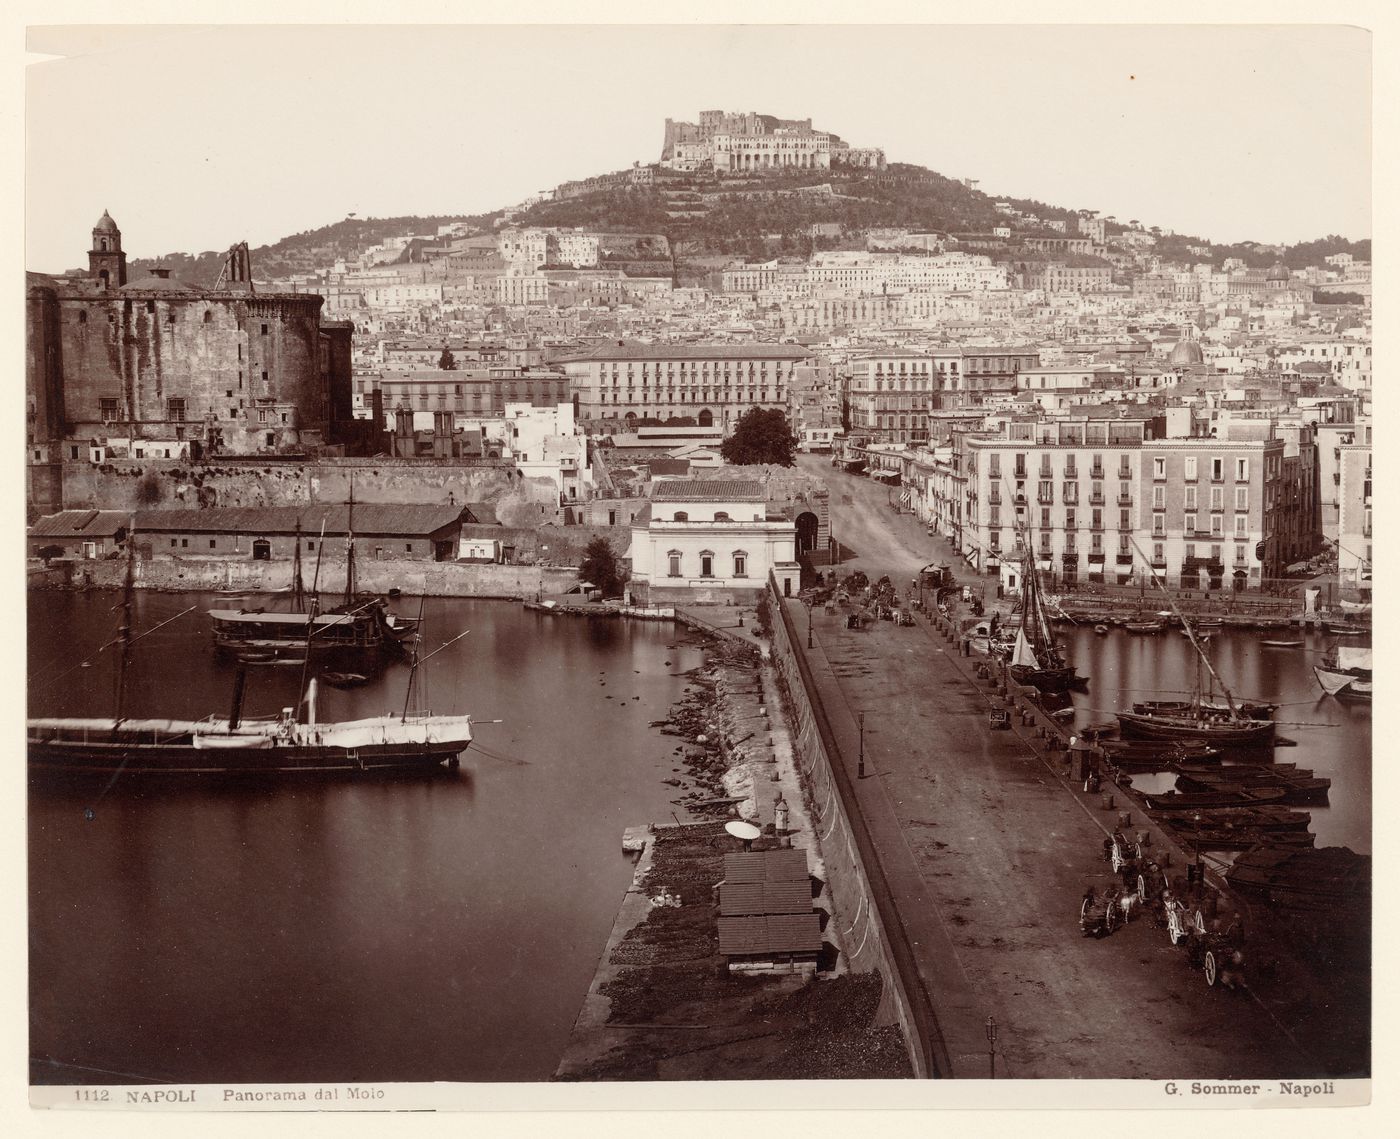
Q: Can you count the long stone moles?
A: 1